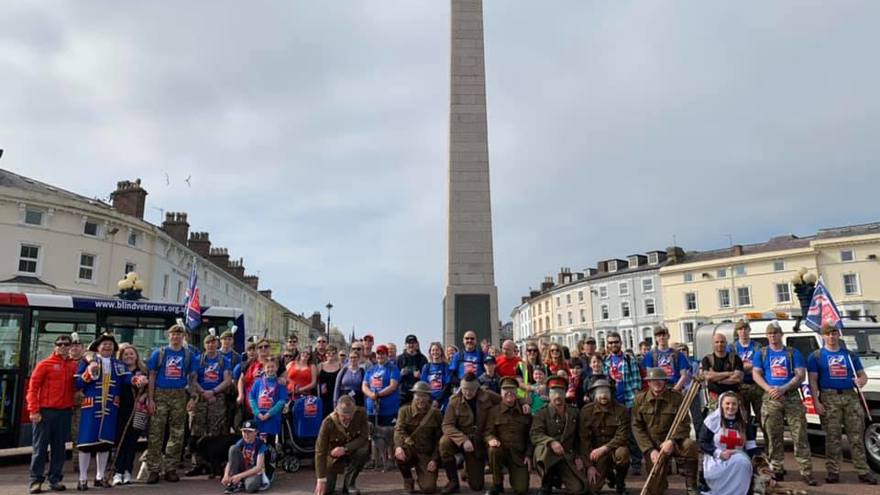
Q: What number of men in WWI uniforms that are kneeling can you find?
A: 7